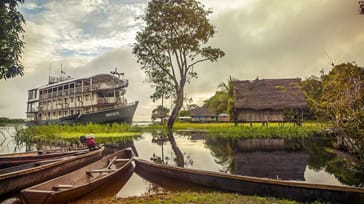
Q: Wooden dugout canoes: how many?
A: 4